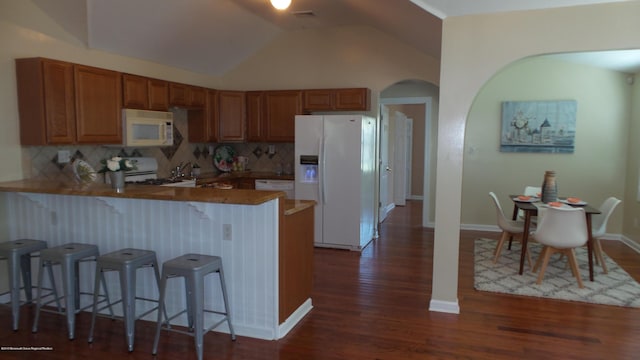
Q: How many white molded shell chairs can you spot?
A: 4